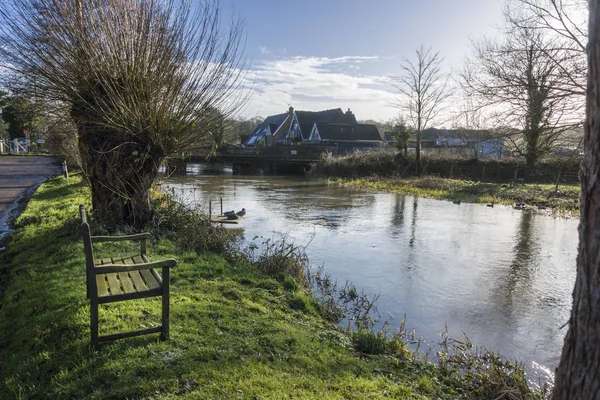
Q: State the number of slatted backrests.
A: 1